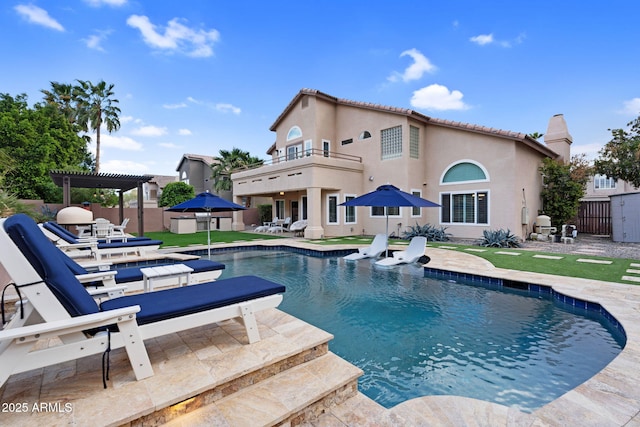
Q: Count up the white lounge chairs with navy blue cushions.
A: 4